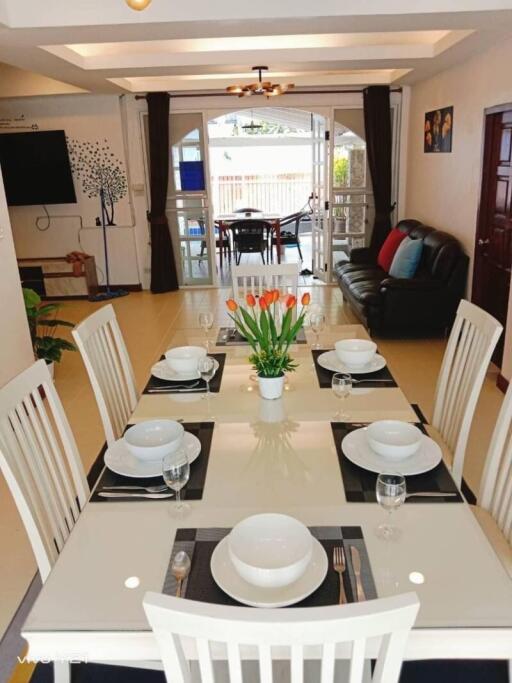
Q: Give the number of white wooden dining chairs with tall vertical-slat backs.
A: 6